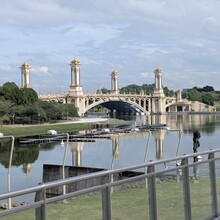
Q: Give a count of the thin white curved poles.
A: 5